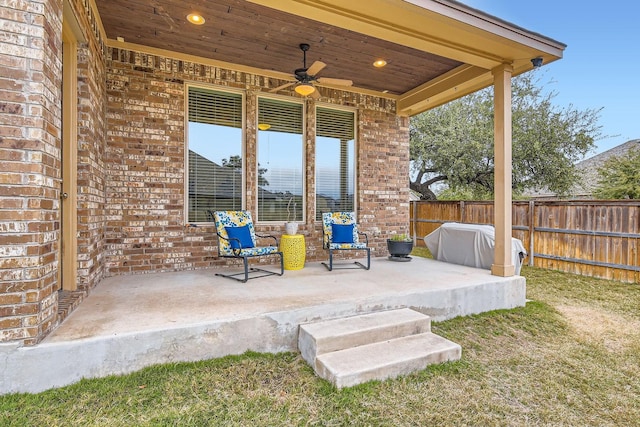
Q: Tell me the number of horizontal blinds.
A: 3